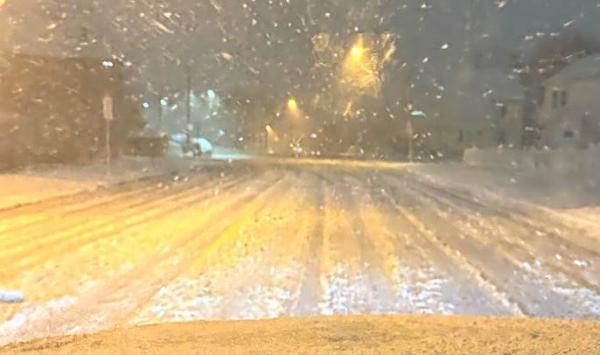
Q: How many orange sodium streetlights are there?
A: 3